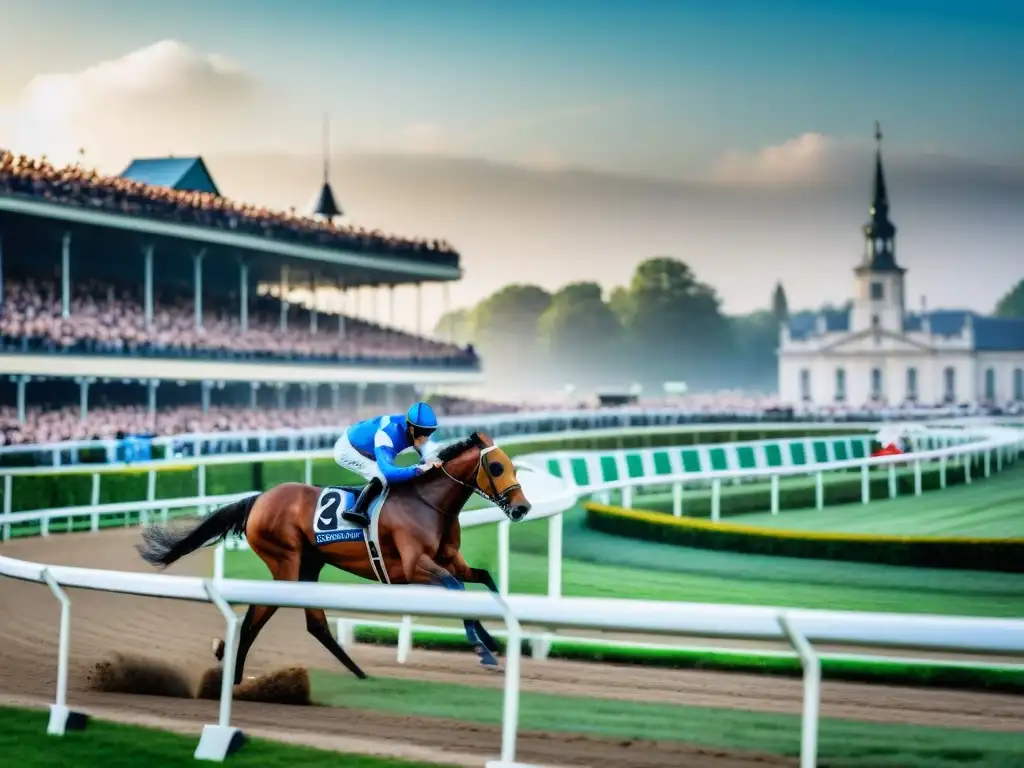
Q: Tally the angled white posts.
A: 4